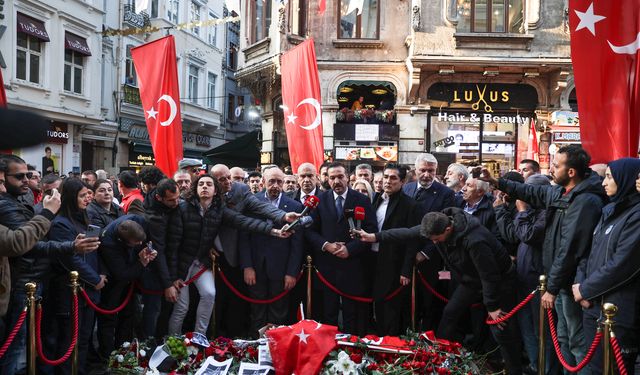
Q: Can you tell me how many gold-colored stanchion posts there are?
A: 7